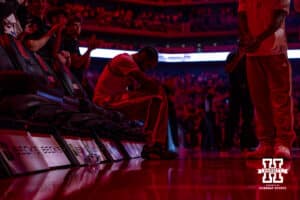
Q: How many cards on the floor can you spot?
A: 4